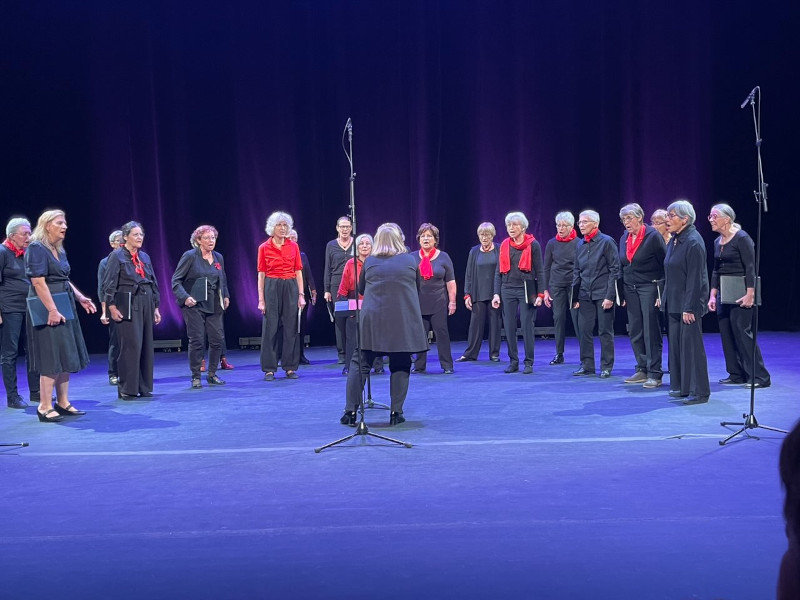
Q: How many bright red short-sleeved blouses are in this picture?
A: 1